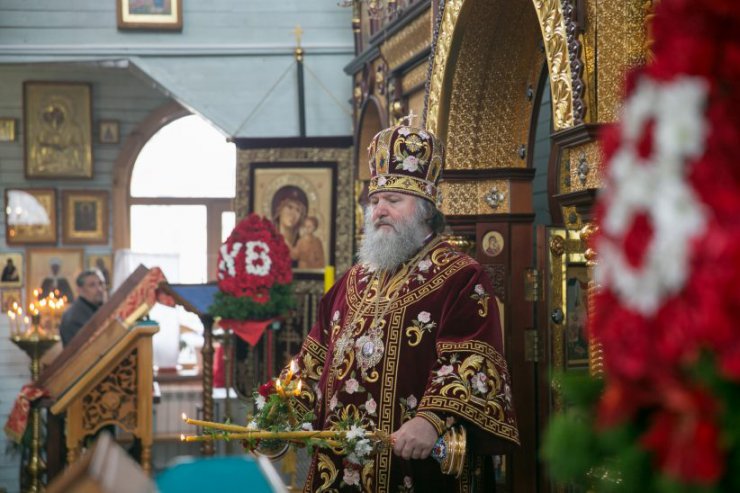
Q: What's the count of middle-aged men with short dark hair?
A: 1